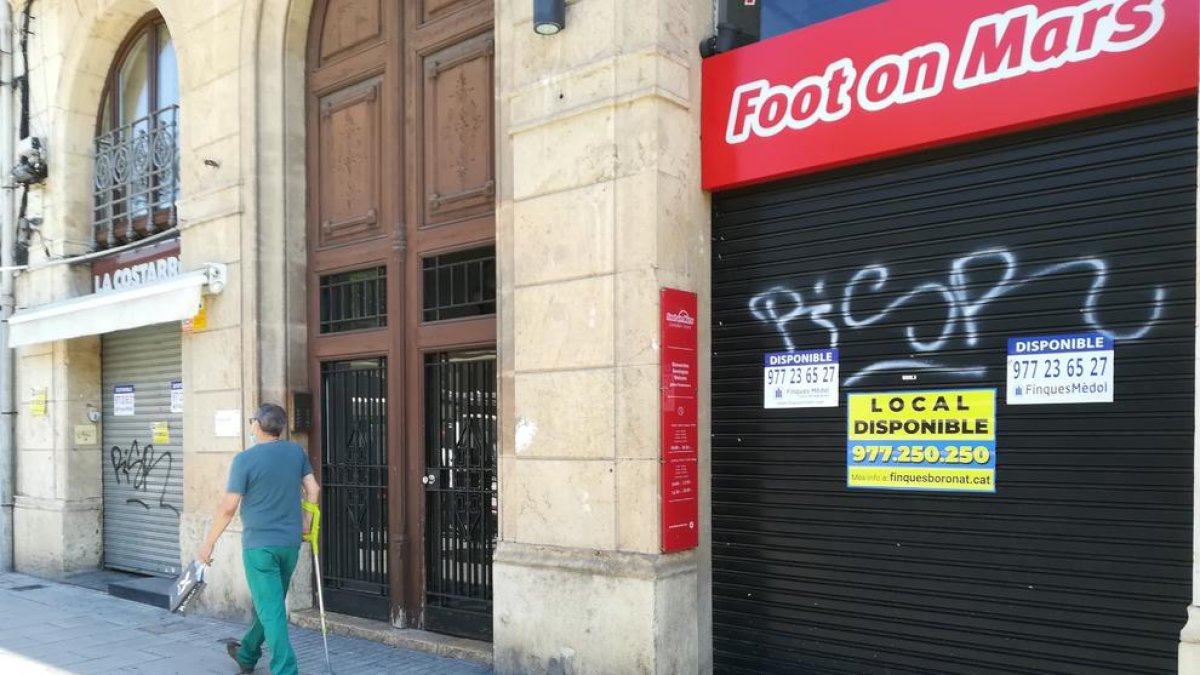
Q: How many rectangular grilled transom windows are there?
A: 2